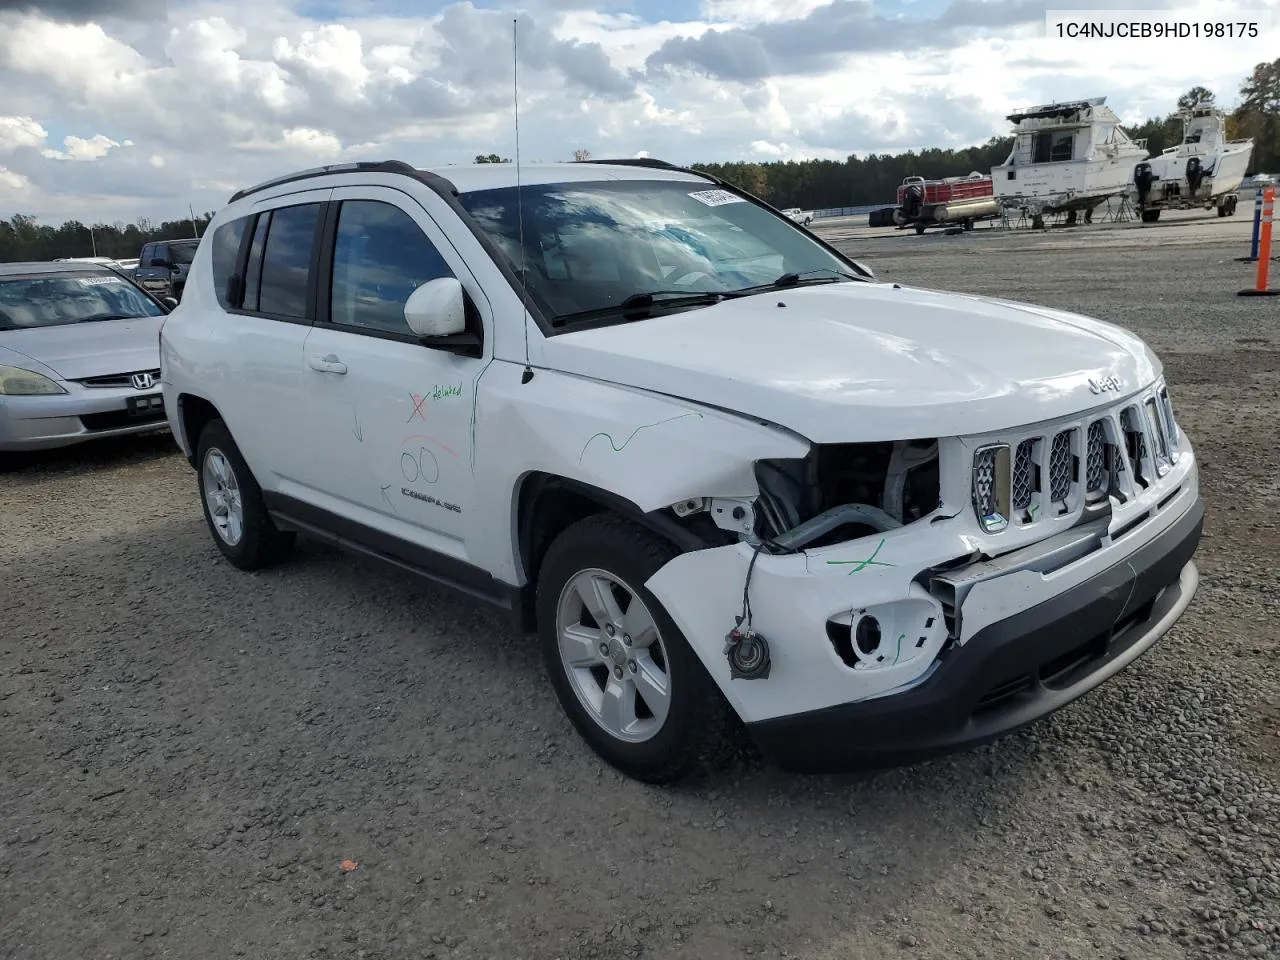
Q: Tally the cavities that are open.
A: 2